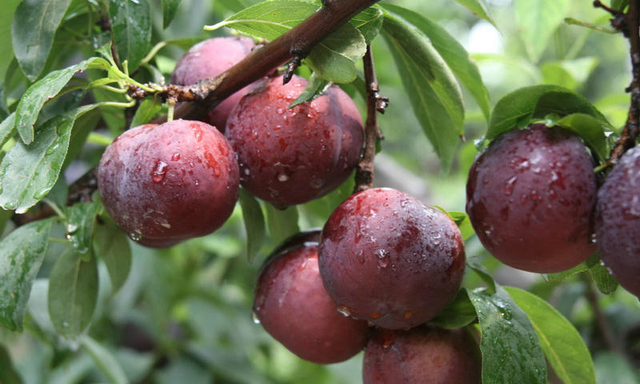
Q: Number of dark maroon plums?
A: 8